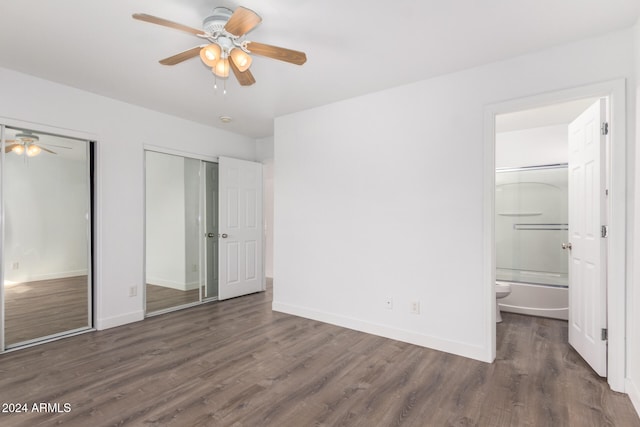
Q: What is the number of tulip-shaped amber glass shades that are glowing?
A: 3